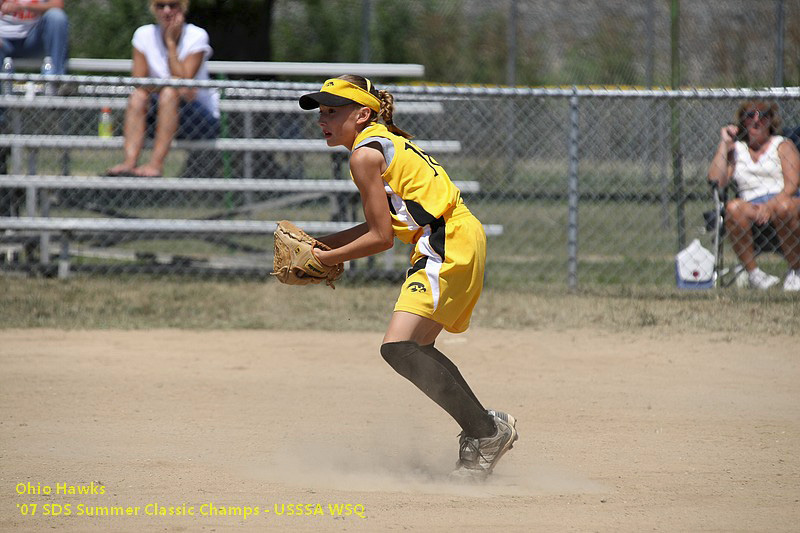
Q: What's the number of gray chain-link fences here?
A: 1